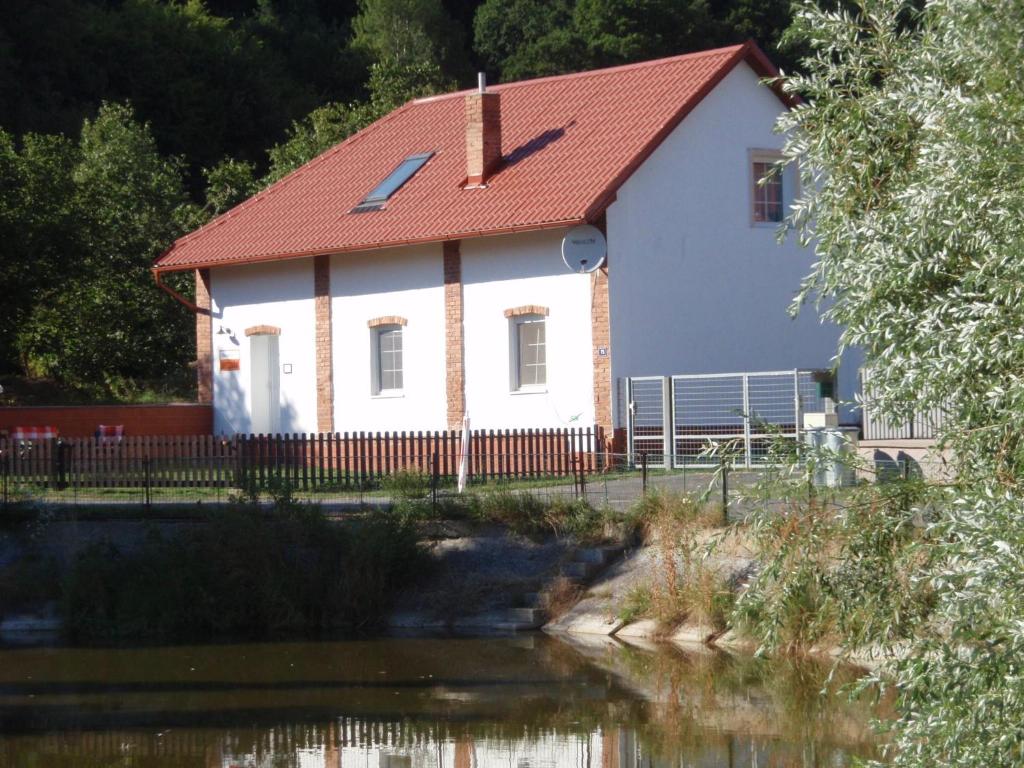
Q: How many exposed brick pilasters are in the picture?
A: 4